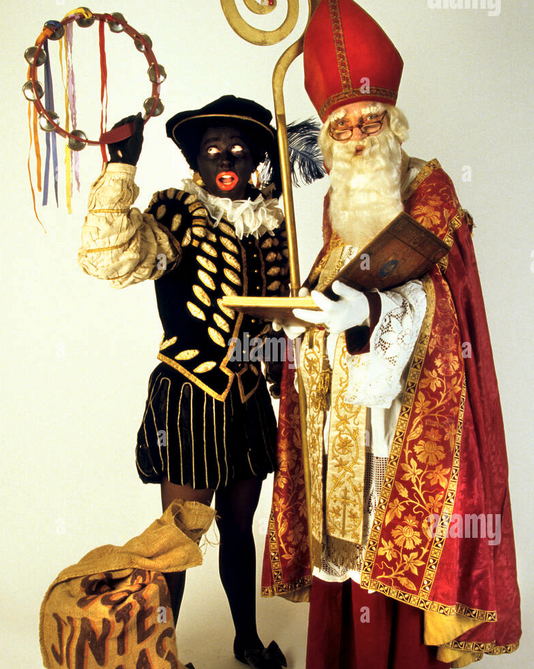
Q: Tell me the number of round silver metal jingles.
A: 10